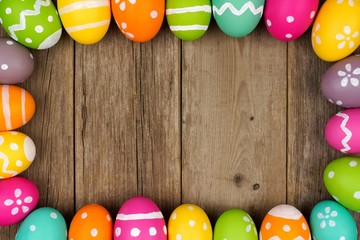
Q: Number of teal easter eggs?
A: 3